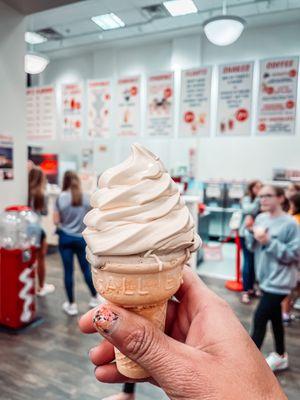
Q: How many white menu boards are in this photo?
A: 8